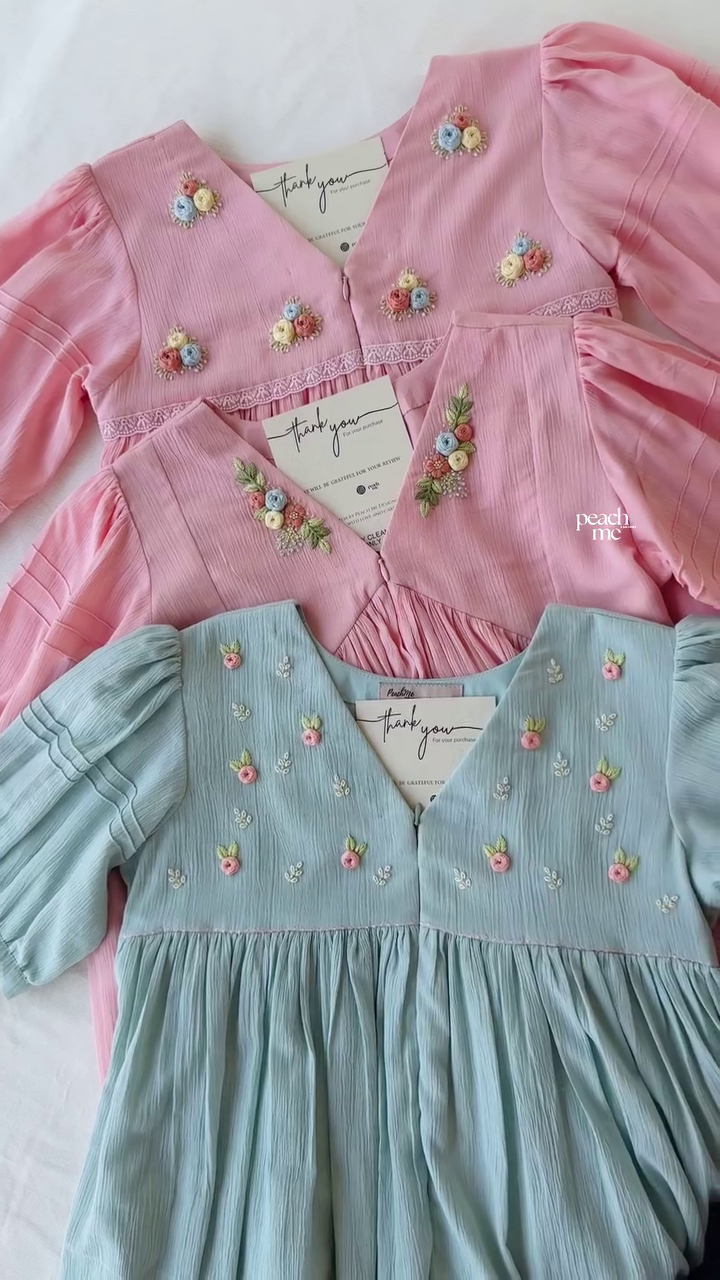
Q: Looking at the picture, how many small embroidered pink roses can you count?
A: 10